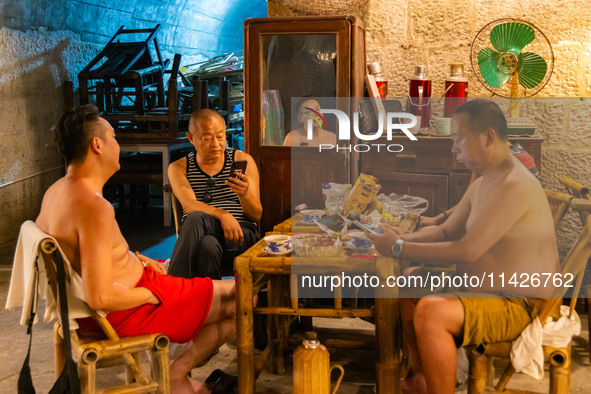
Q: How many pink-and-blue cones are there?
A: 0